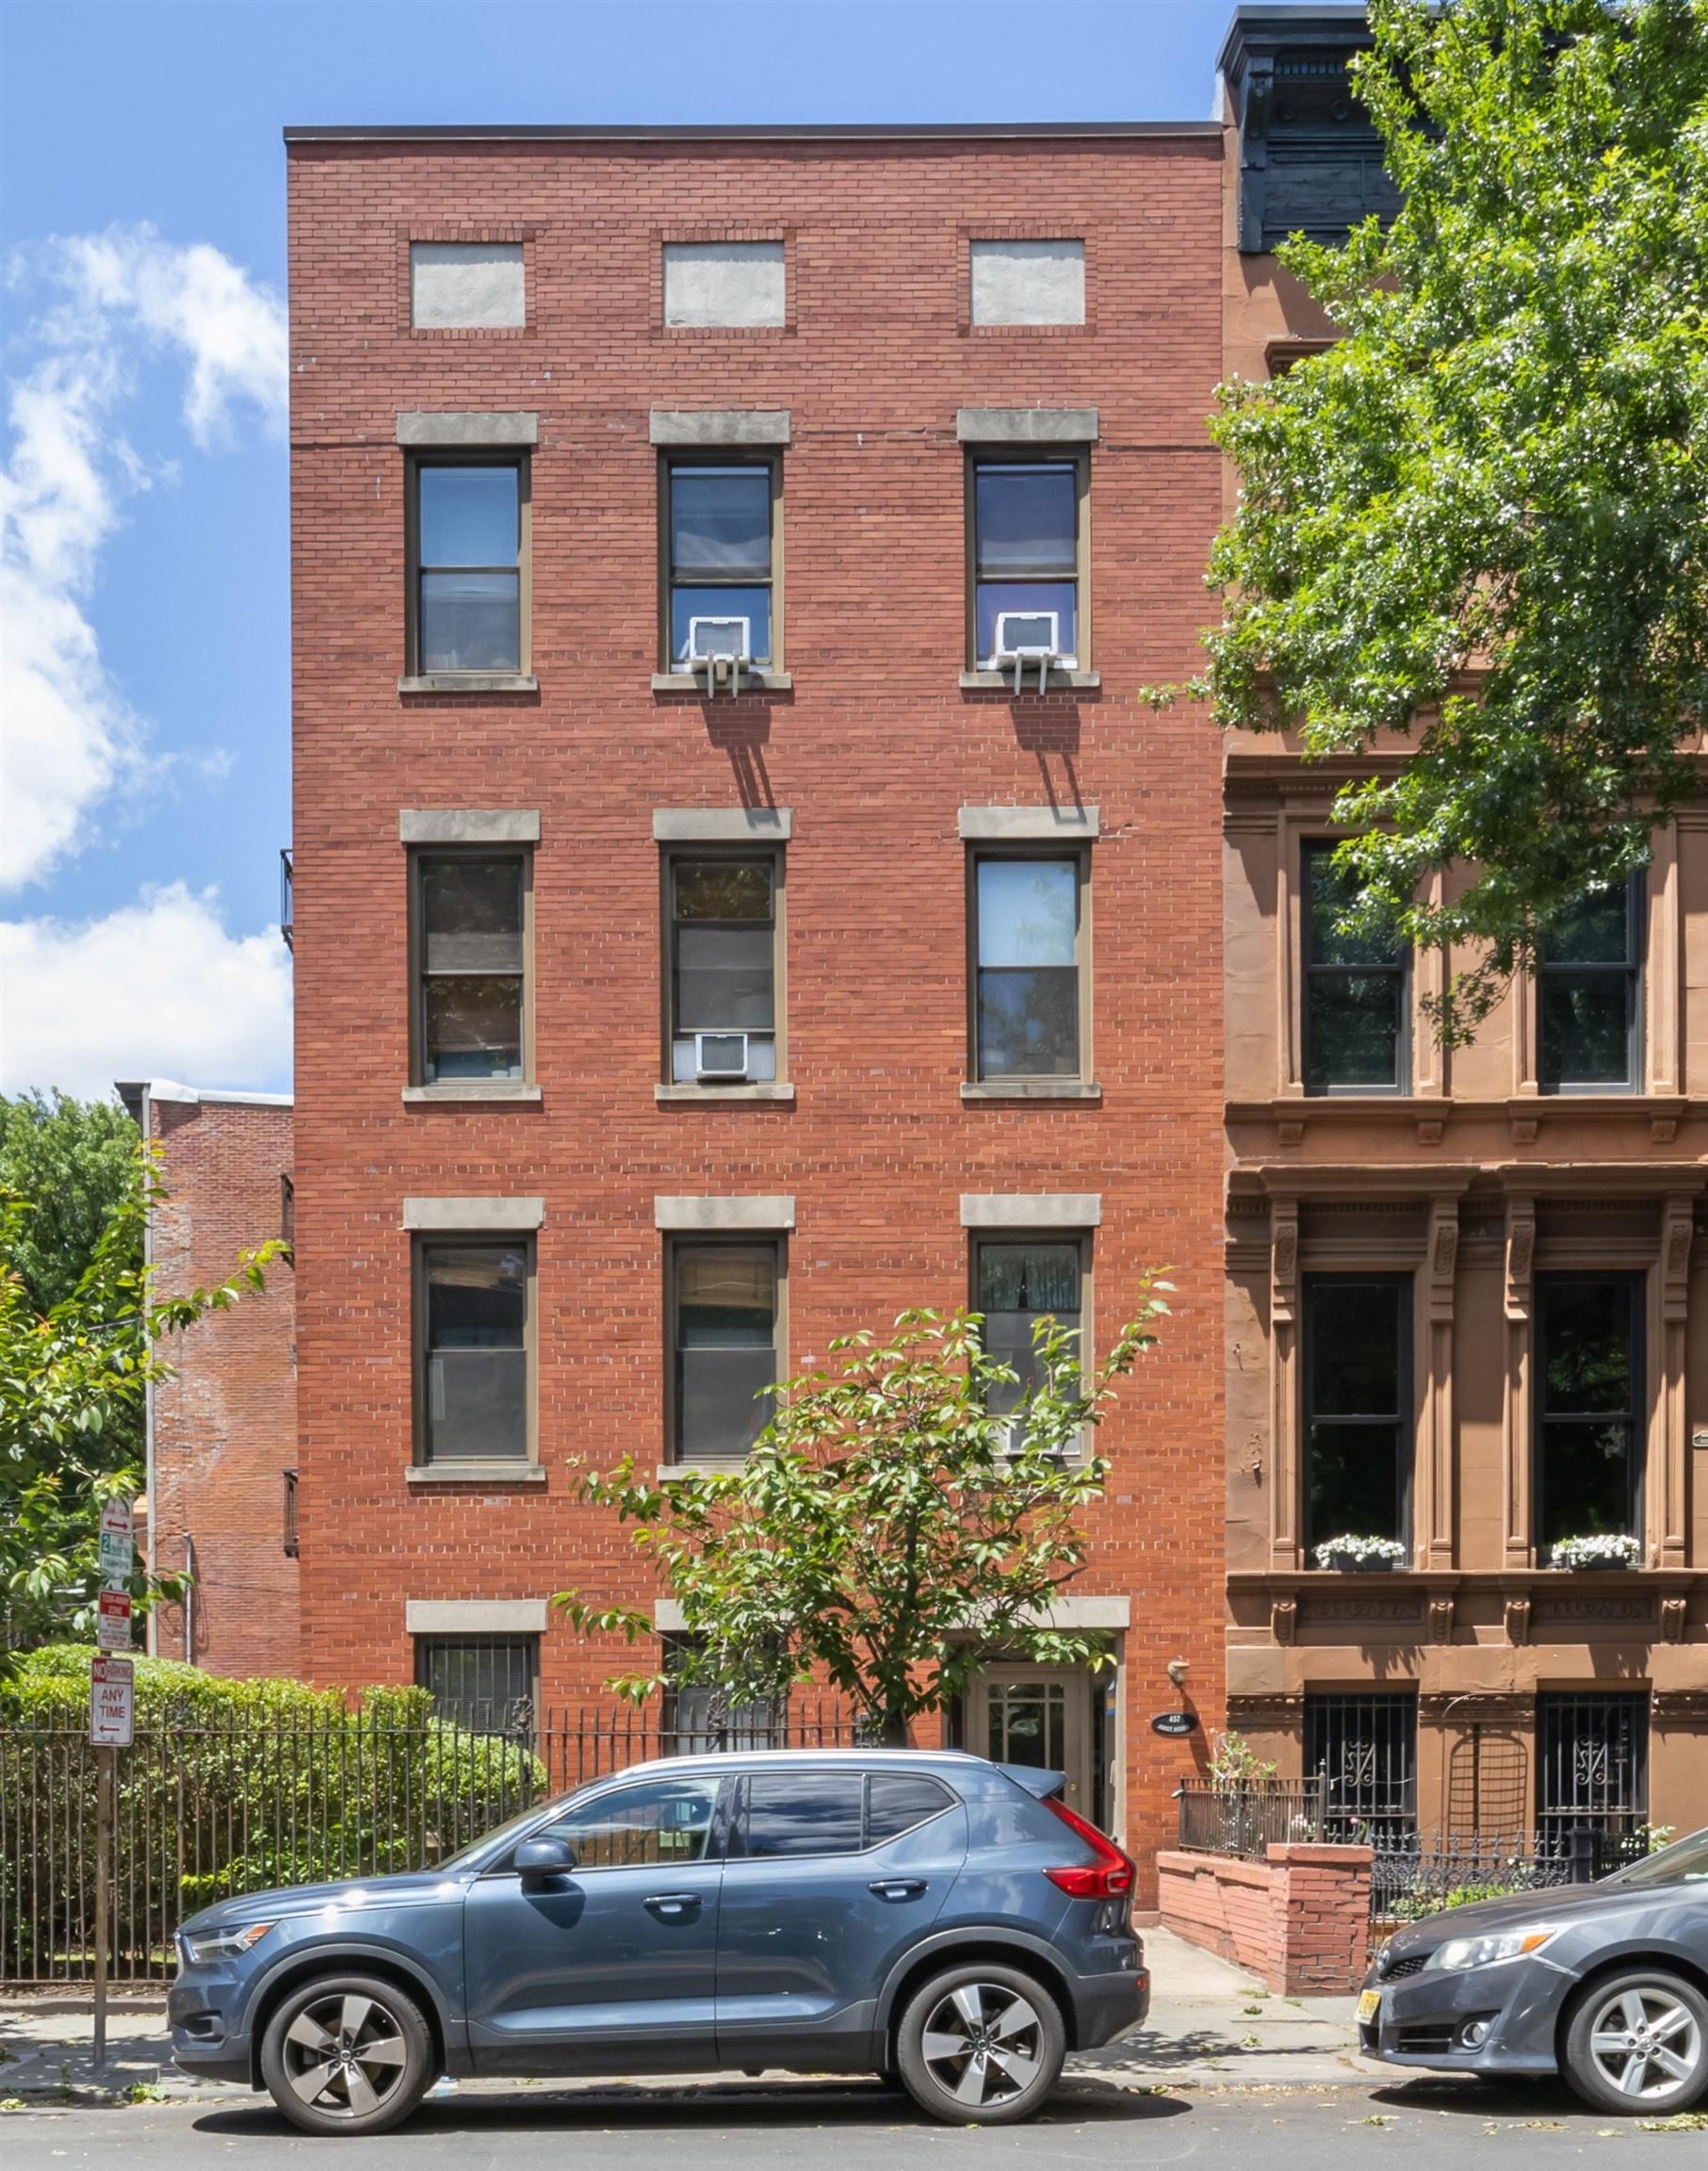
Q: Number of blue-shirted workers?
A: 0